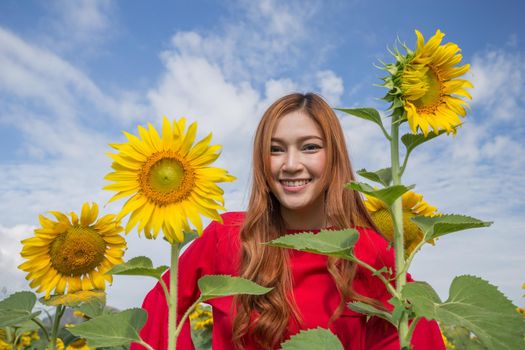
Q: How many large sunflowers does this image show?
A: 4